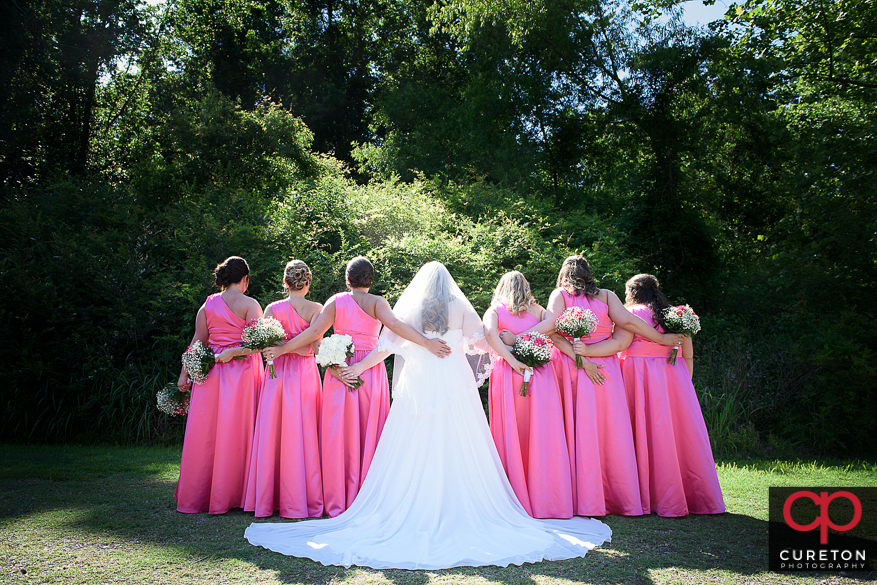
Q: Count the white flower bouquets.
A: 1